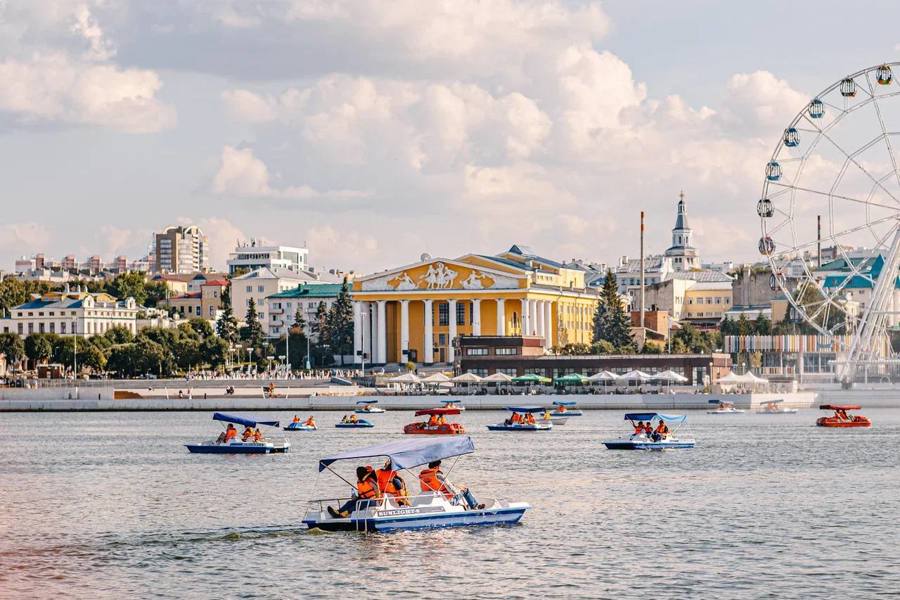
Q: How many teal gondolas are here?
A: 3